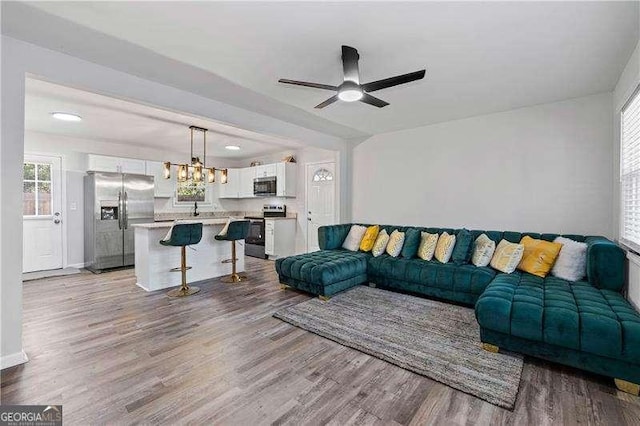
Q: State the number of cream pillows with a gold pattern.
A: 6